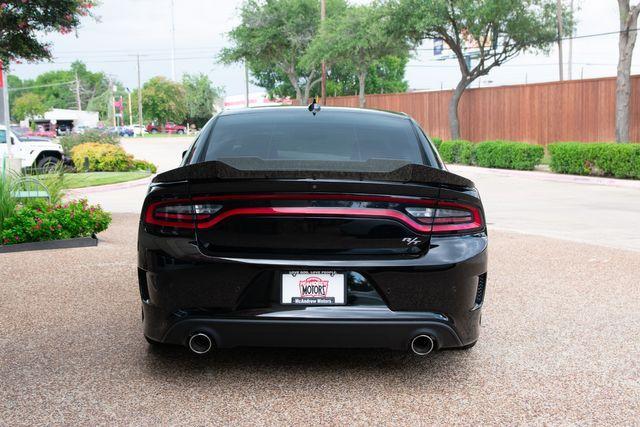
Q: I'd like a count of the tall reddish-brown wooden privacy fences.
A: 1